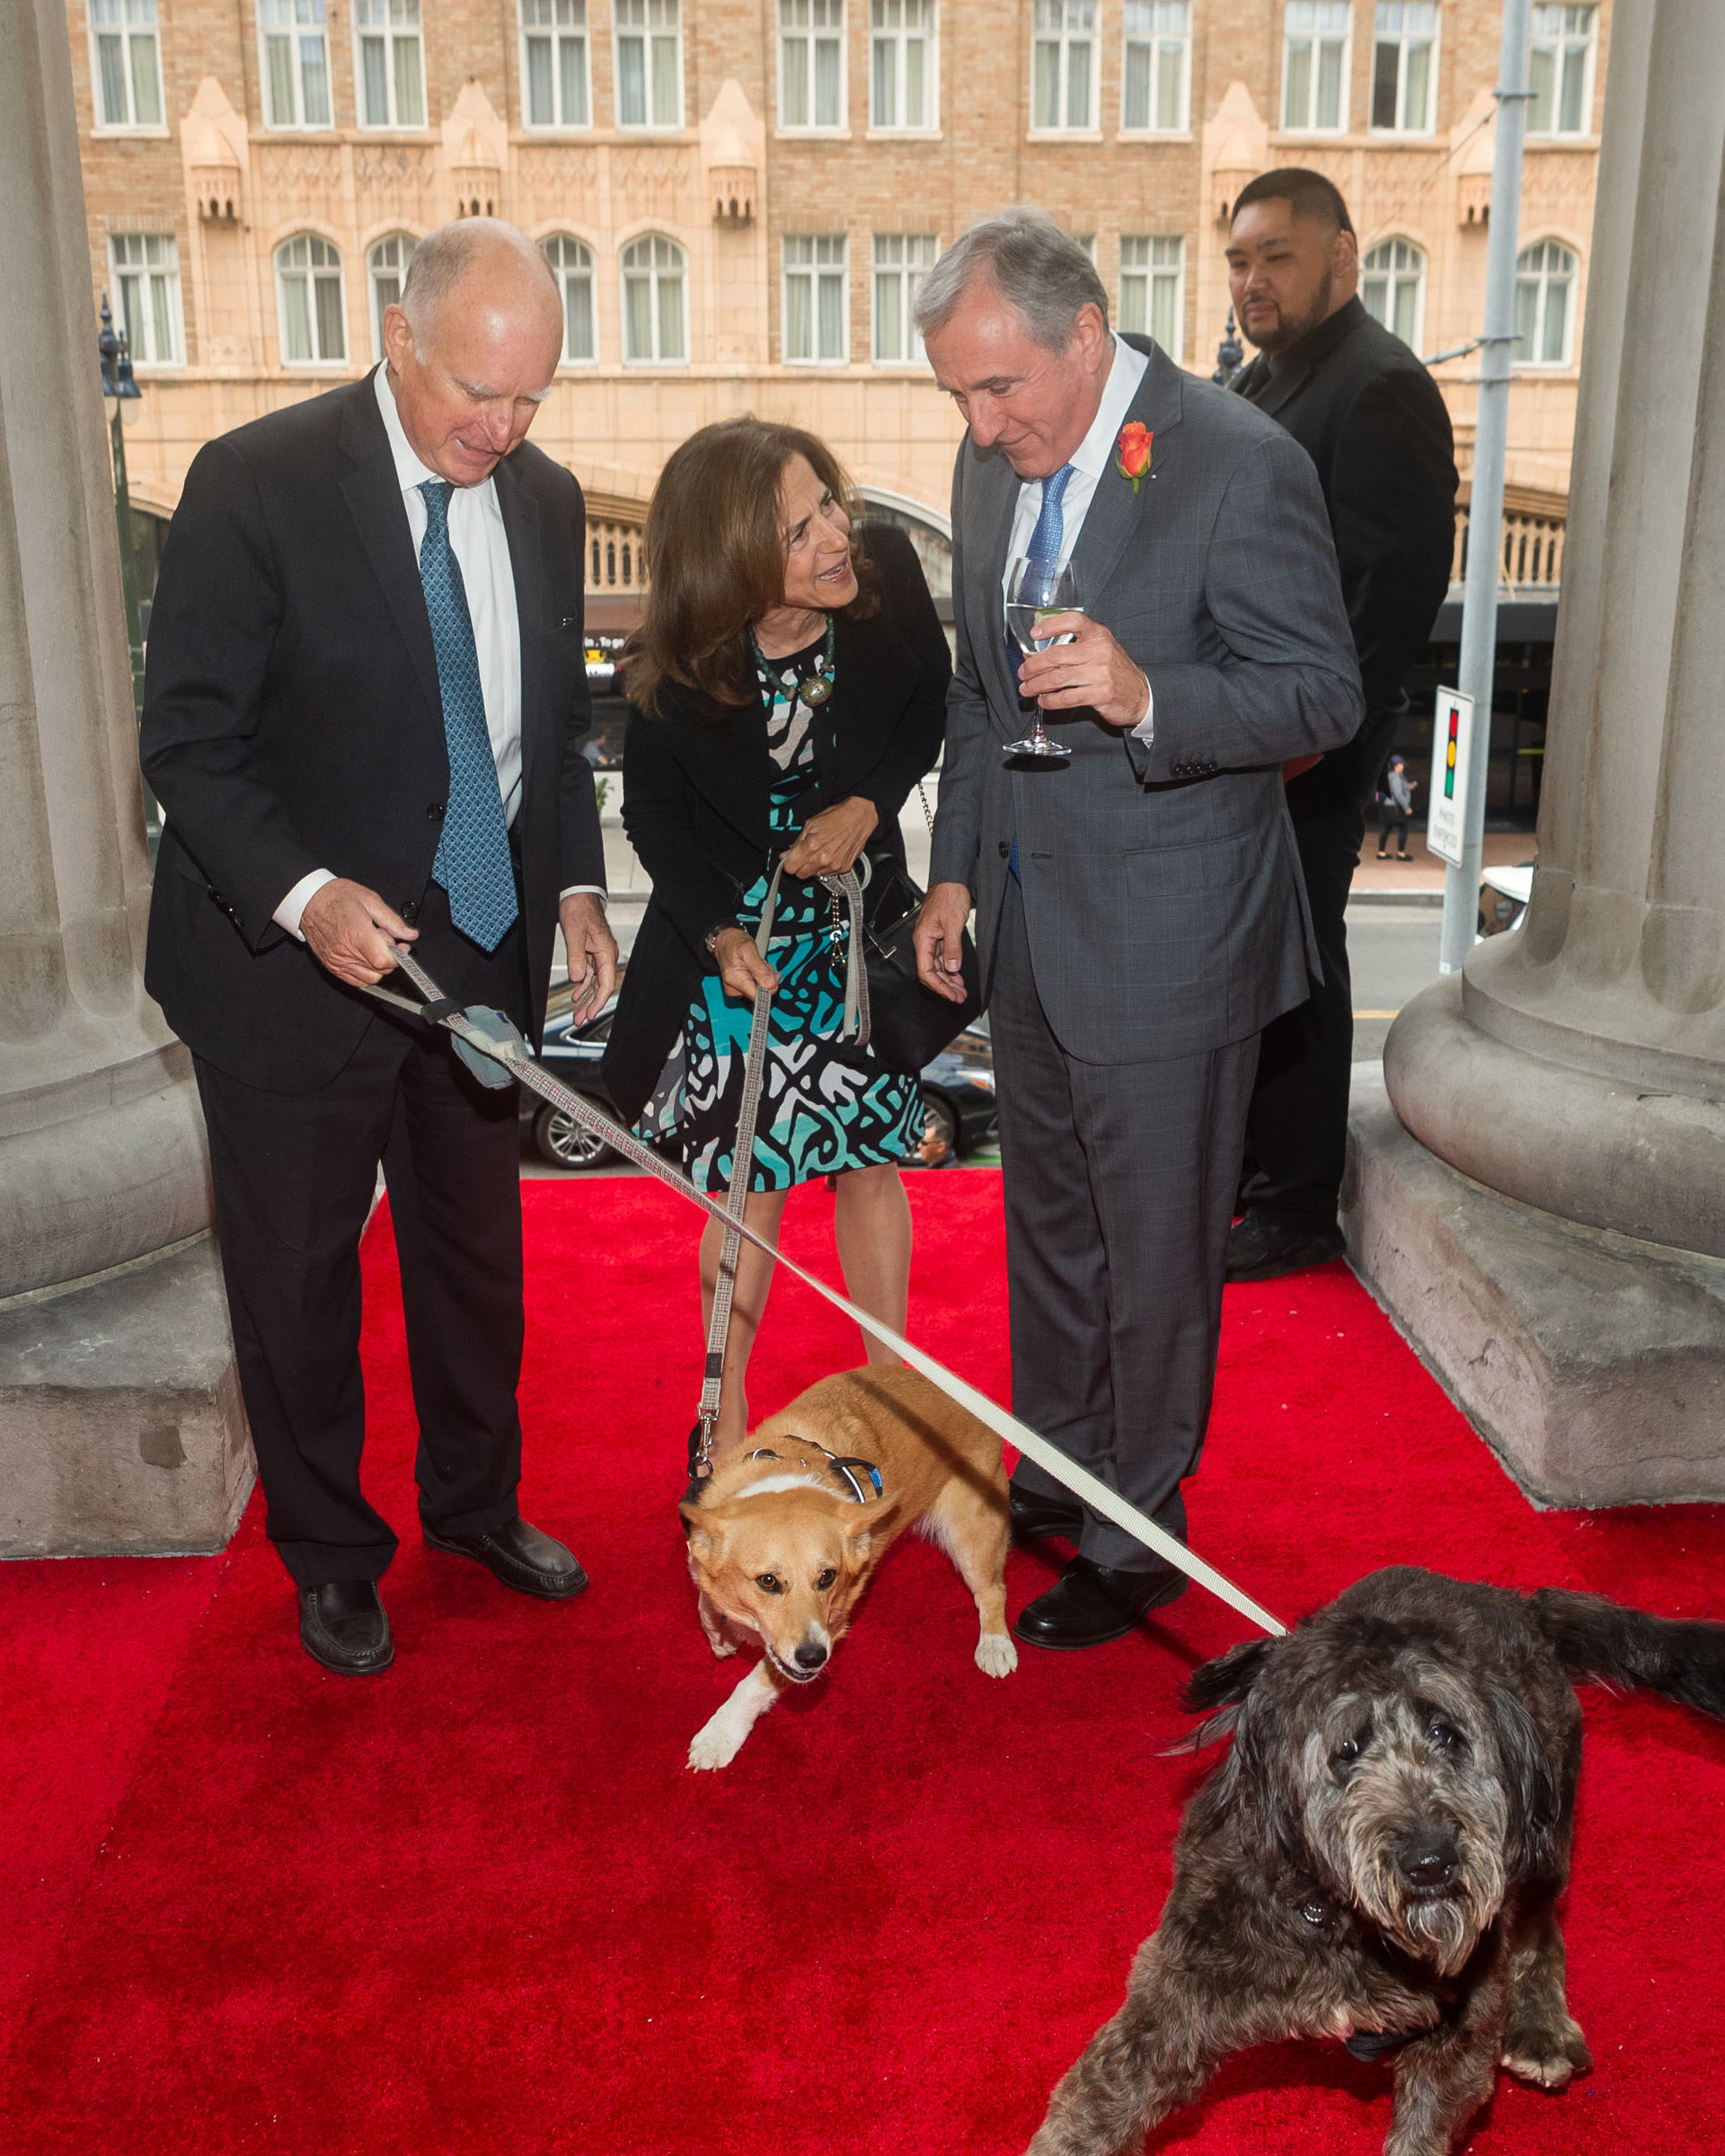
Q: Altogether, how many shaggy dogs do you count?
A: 1